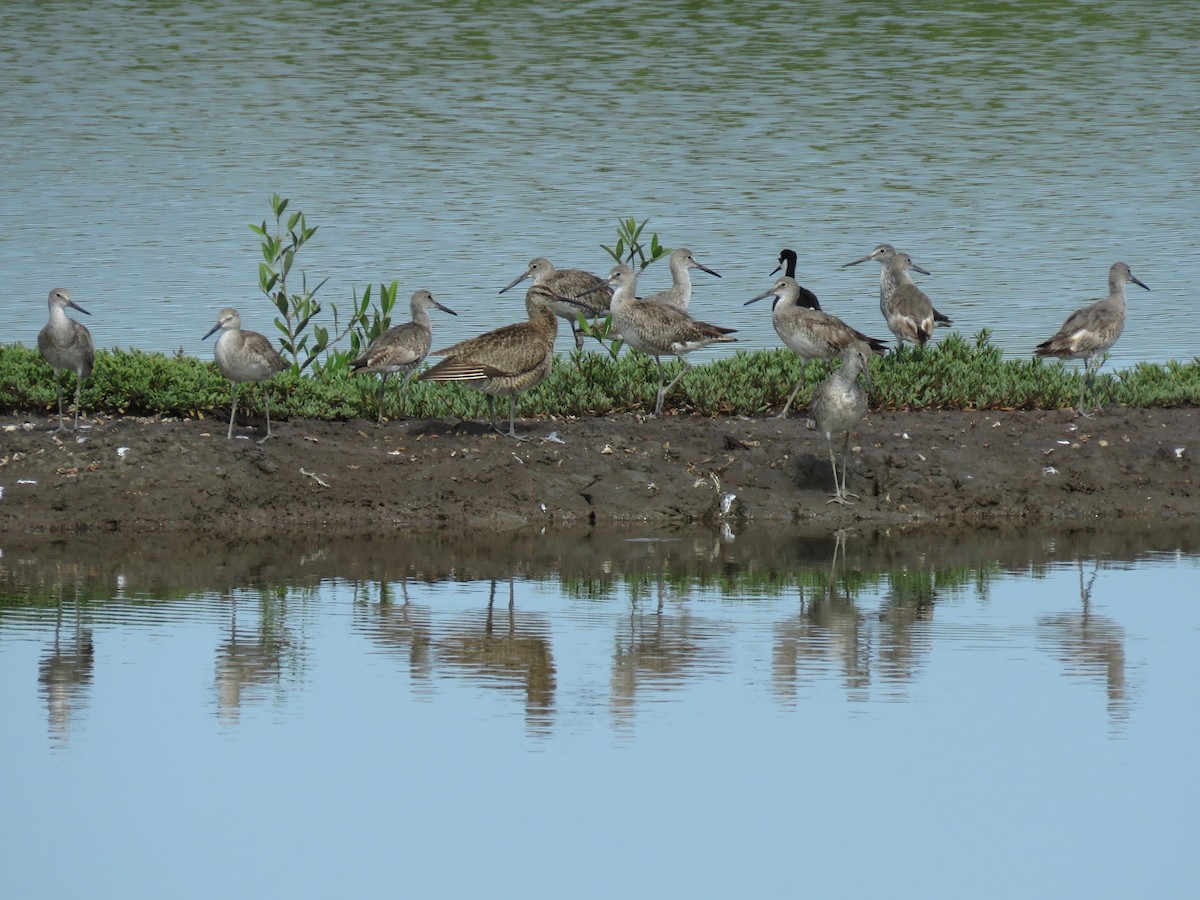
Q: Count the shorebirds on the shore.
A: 13